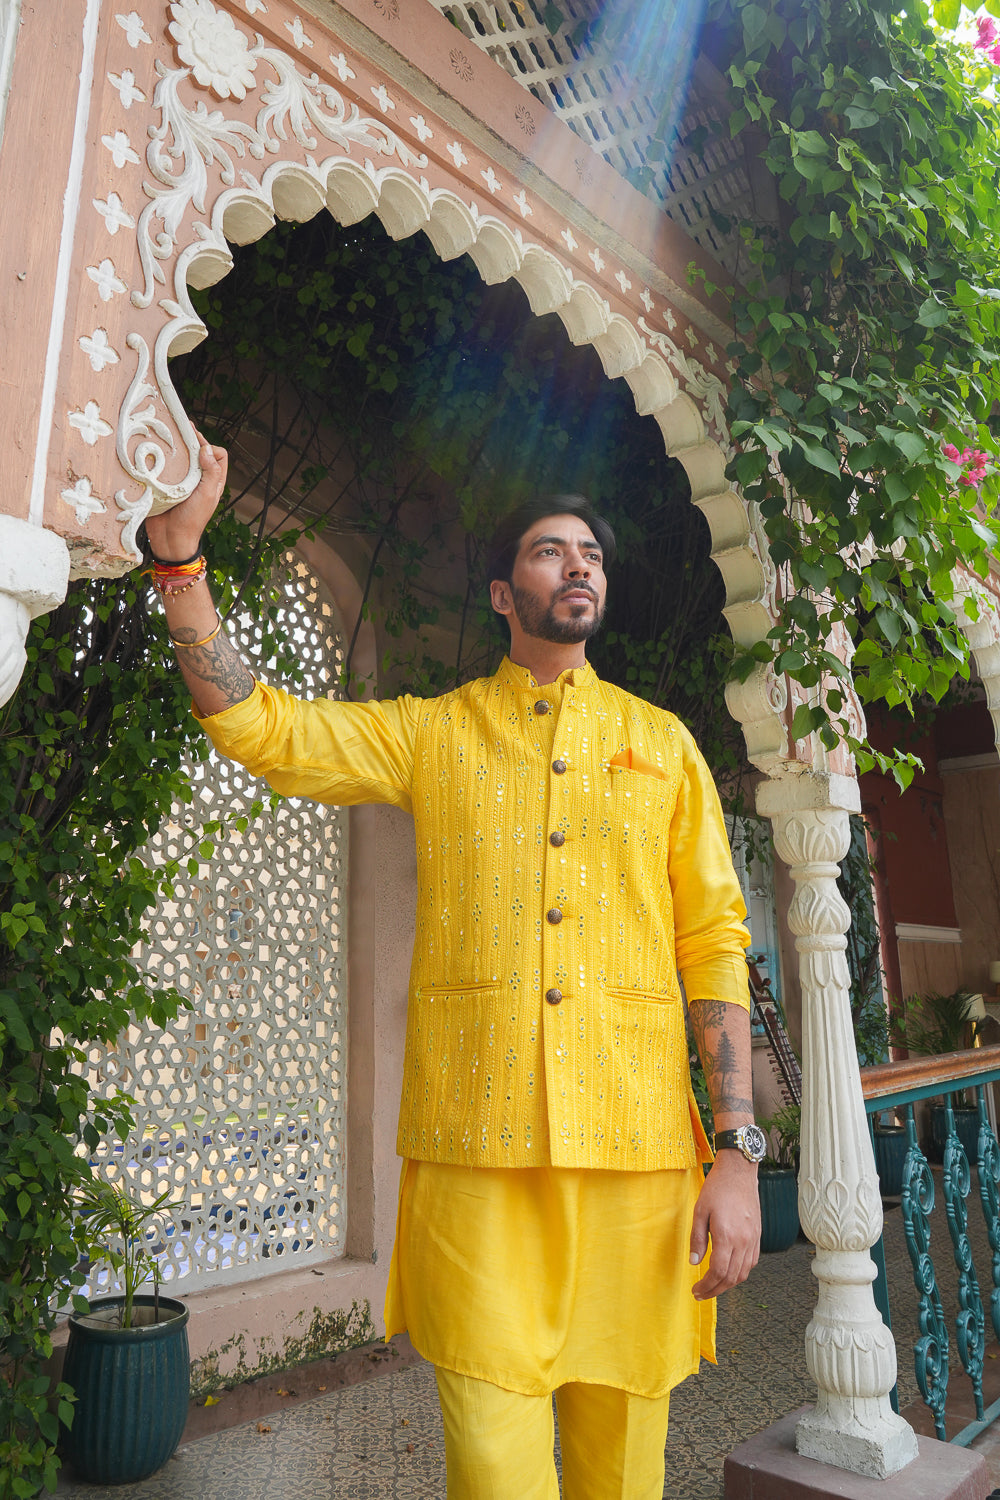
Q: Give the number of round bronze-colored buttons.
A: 5